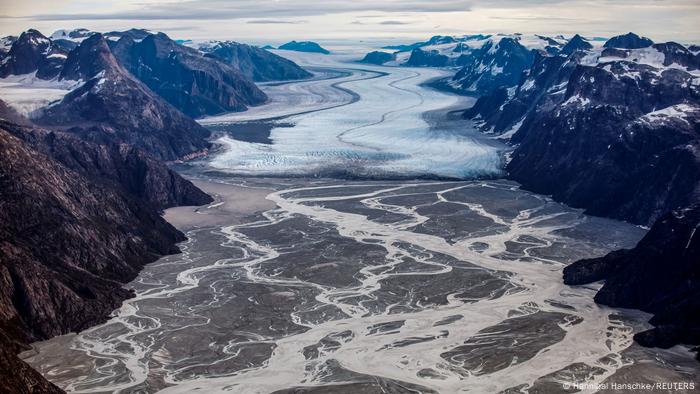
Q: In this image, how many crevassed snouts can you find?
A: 1